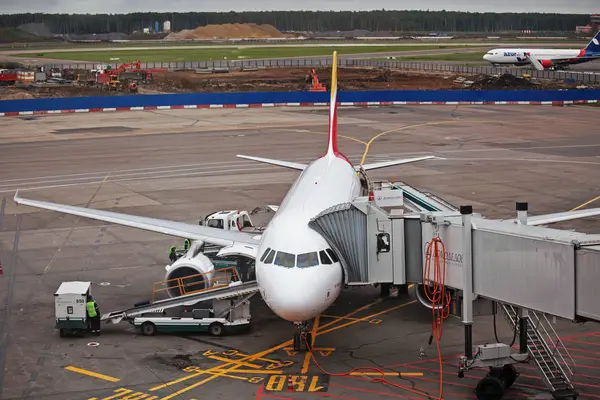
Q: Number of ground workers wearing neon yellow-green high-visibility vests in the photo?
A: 3